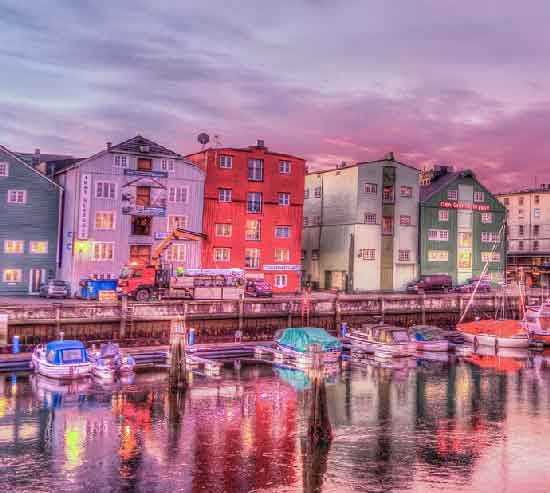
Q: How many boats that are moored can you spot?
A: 7